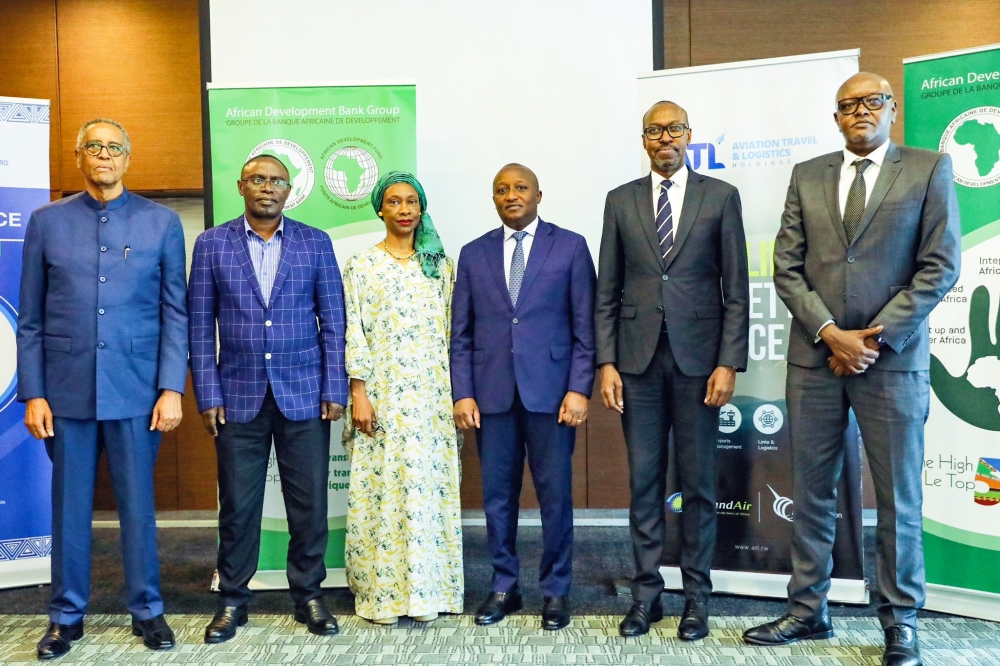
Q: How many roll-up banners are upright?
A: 4